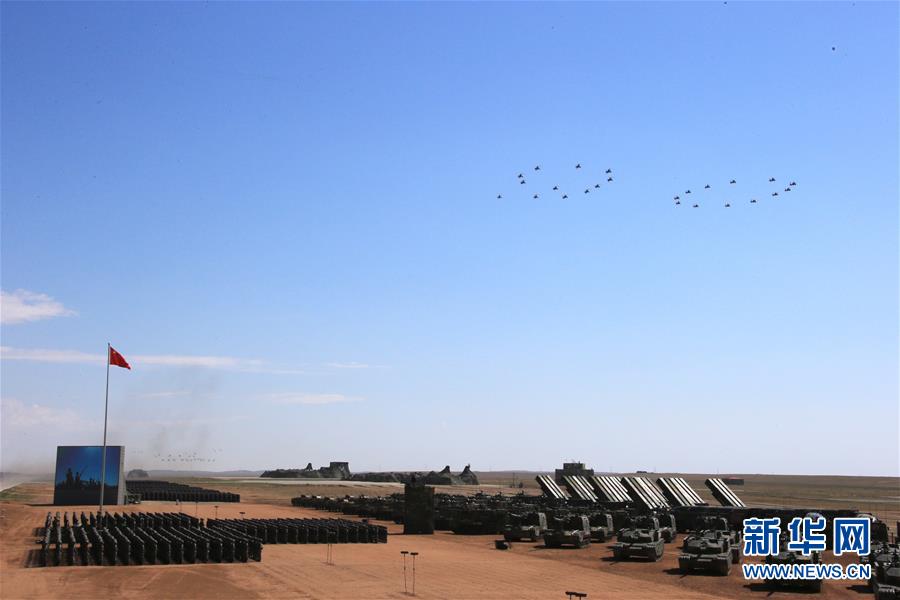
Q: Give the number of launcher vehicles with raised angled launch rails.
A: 6